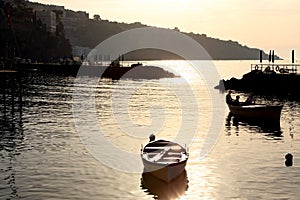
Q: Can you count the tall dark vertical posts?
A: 4